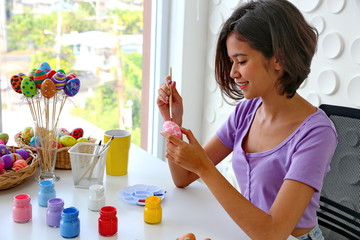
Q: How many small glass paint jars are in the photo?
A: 7